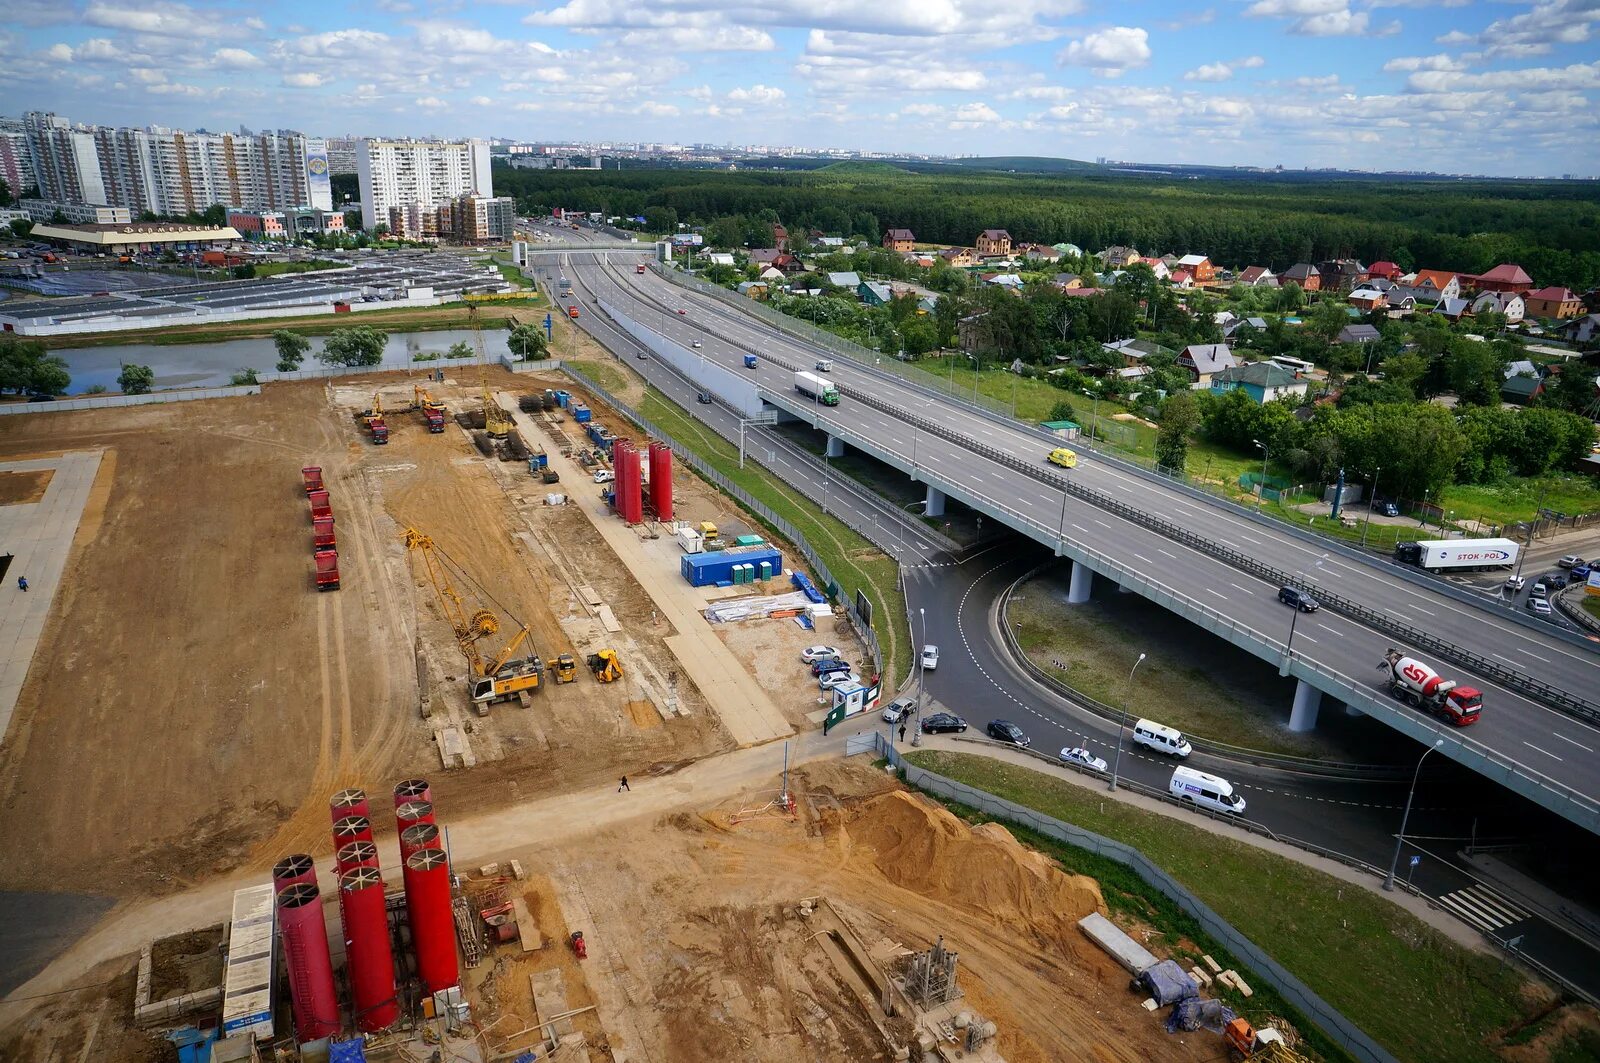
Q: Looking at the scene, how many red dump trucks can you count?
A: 6